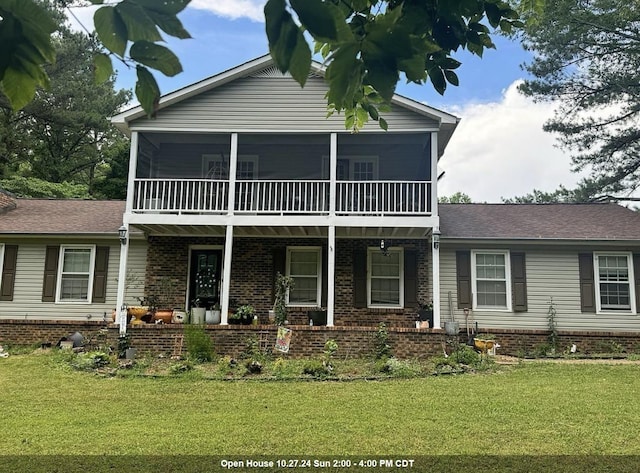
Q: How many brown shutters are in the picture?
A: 11